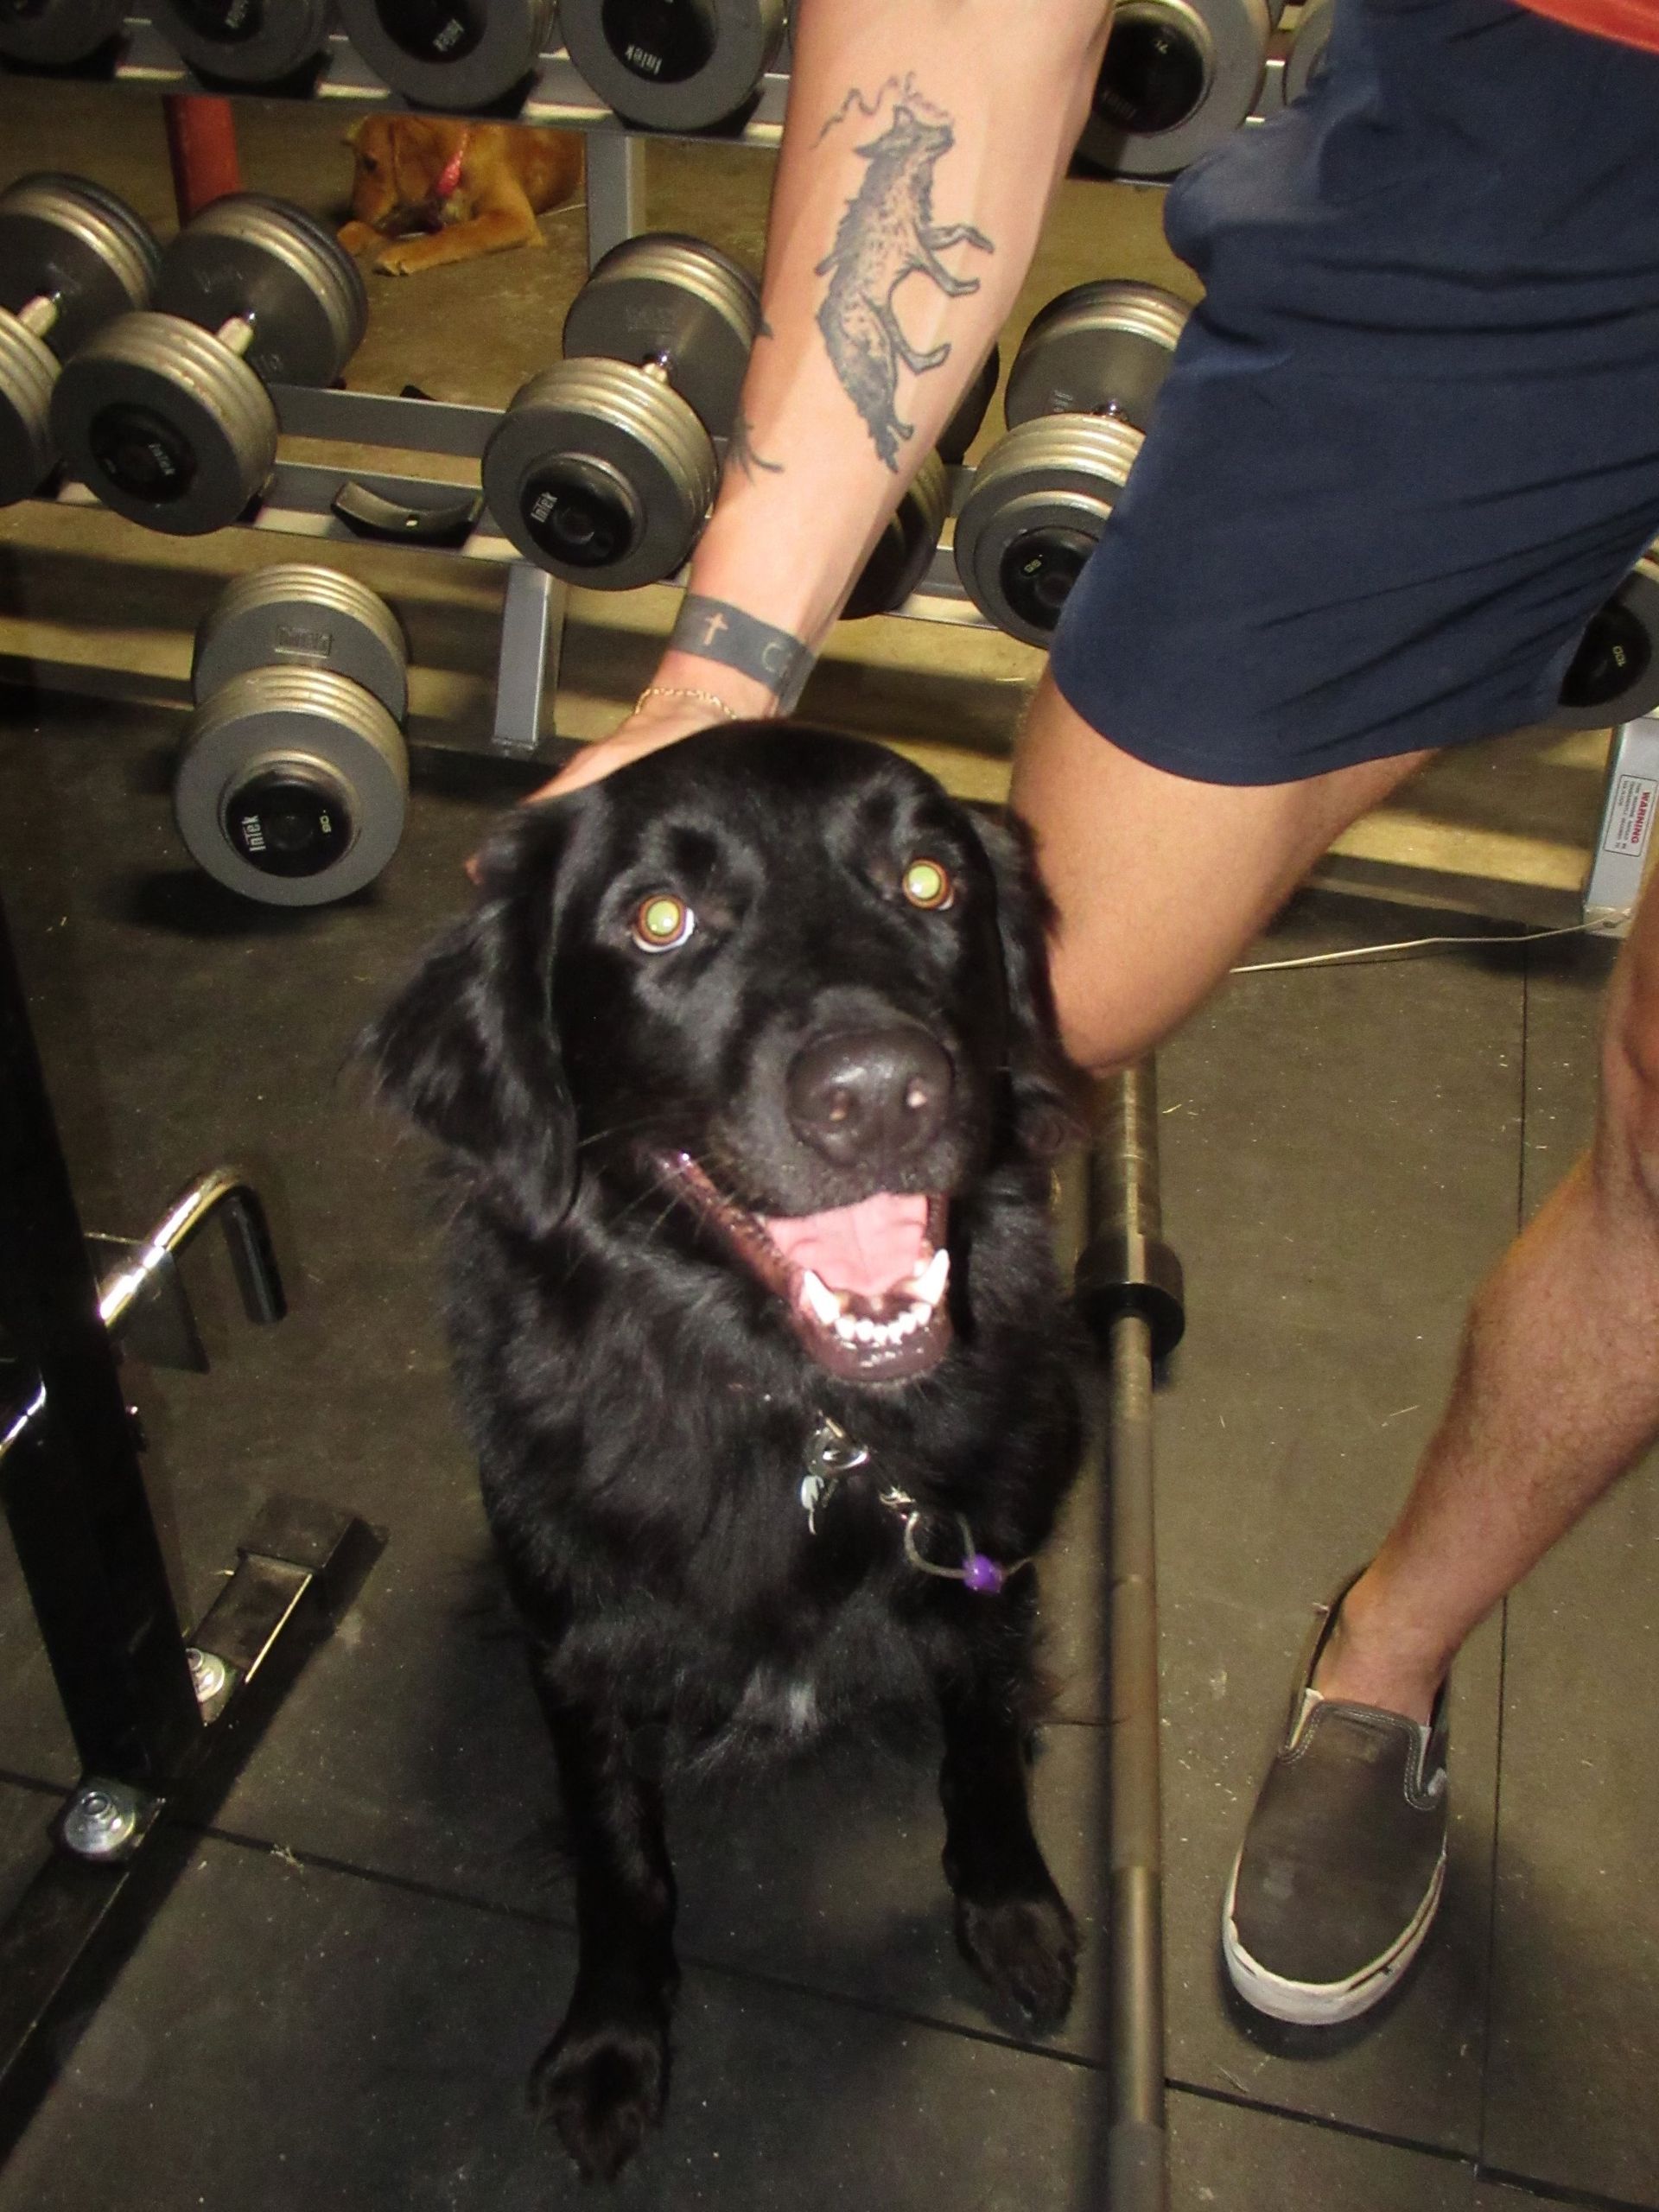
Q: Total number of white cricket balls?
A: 0